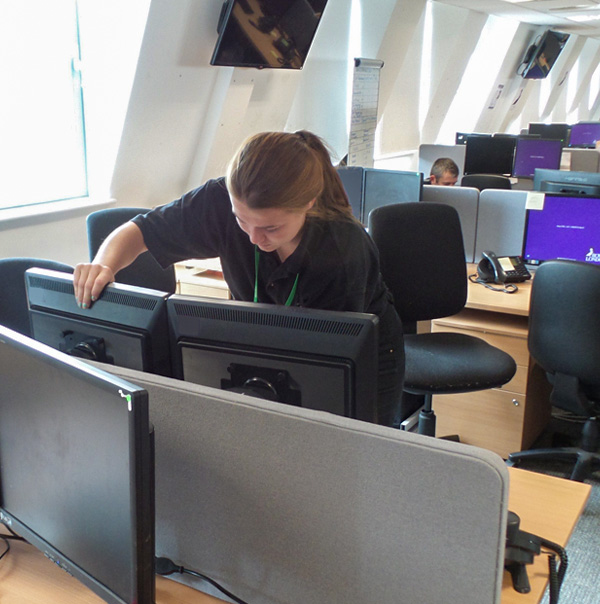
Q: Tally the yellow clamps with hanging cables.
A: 0